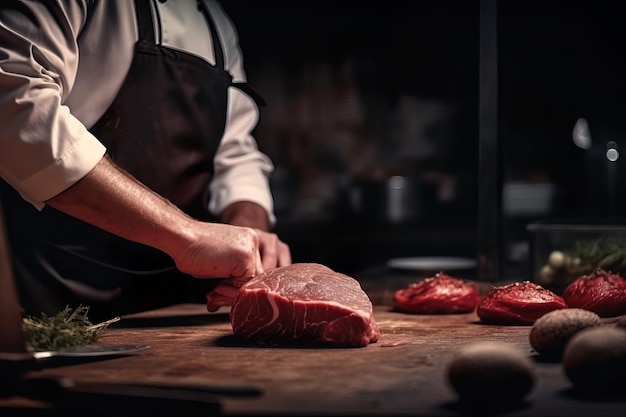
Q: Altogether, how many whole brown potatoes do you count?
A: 3